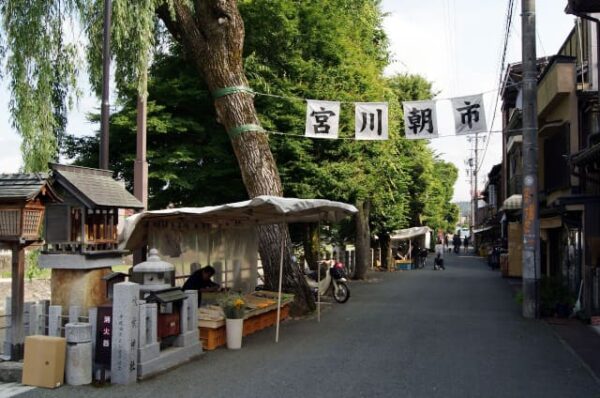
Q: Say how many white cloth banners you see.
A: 4